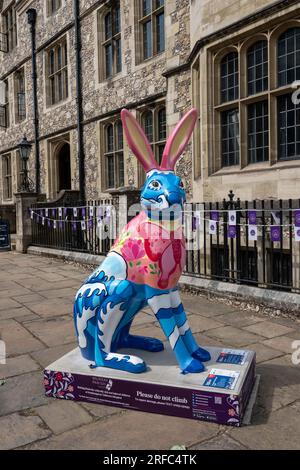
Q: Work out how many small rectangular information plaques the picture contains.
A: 2